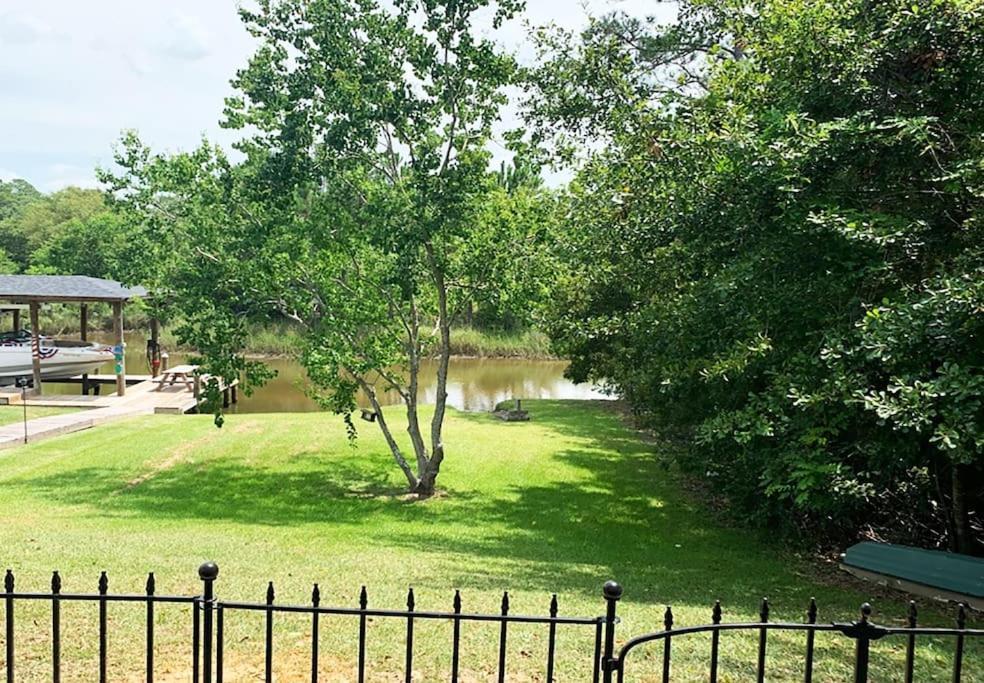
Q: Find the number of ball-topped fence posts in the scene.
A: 3